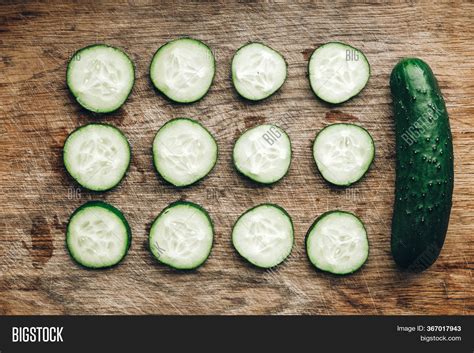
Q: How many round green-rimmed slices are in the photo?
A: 12